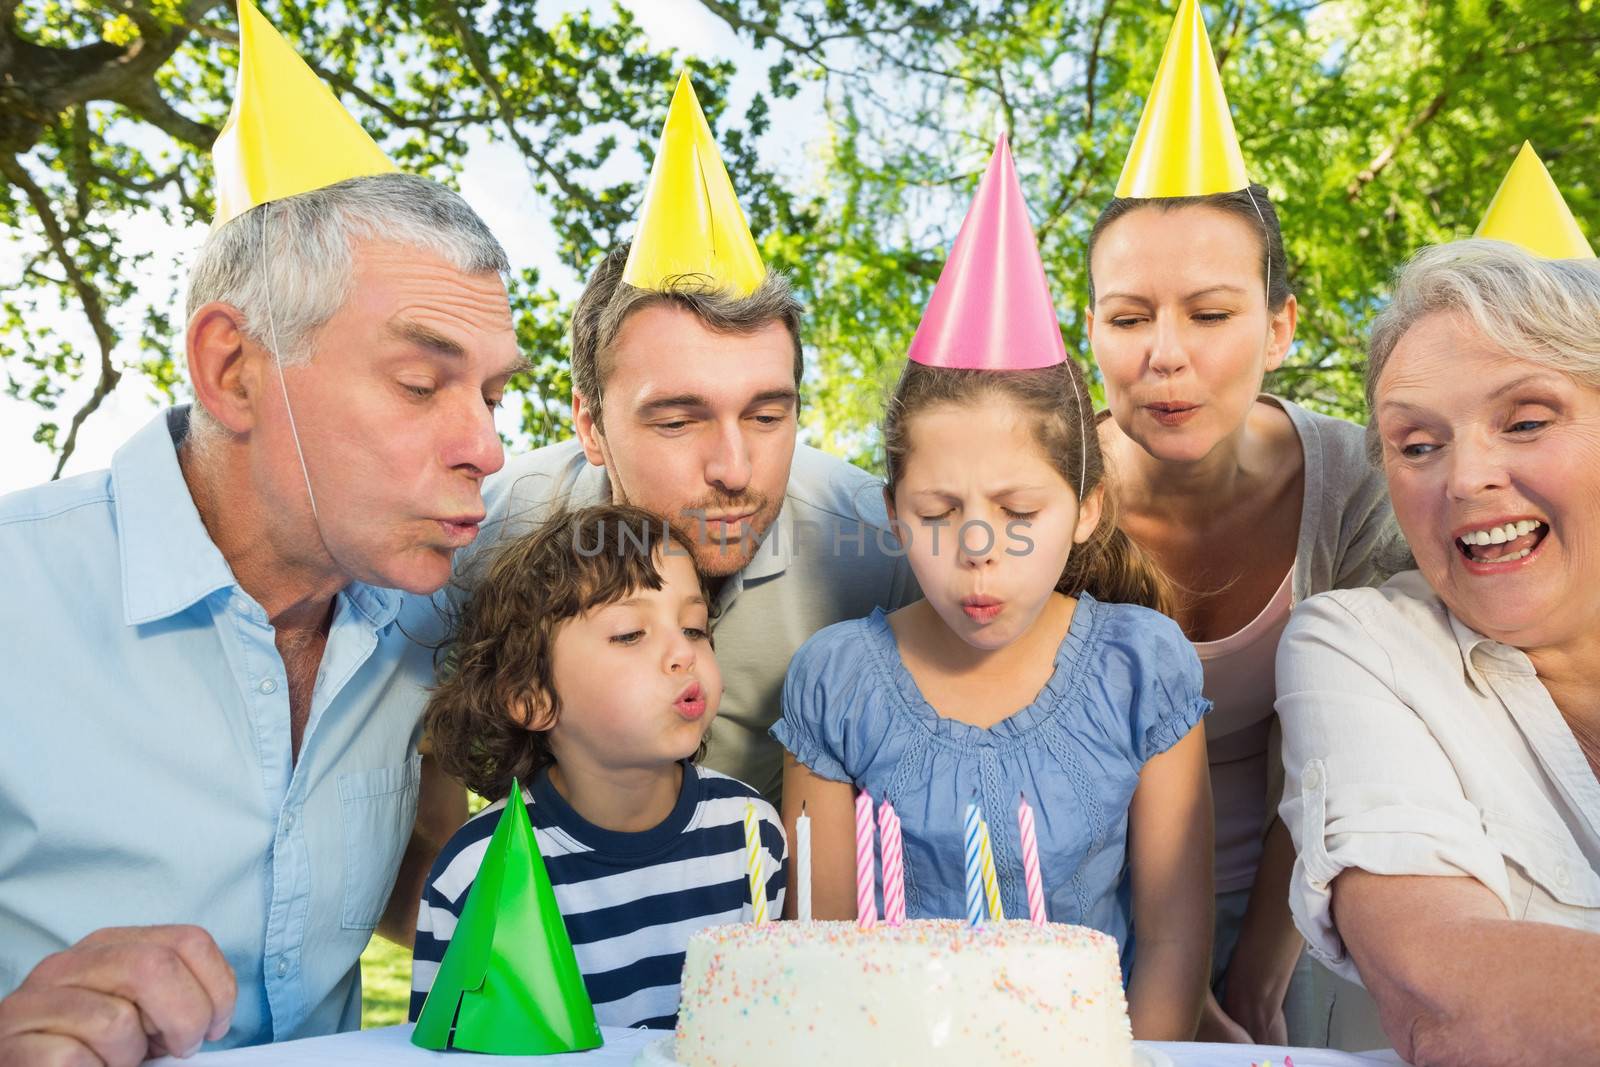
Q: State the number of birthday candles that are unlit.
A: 8